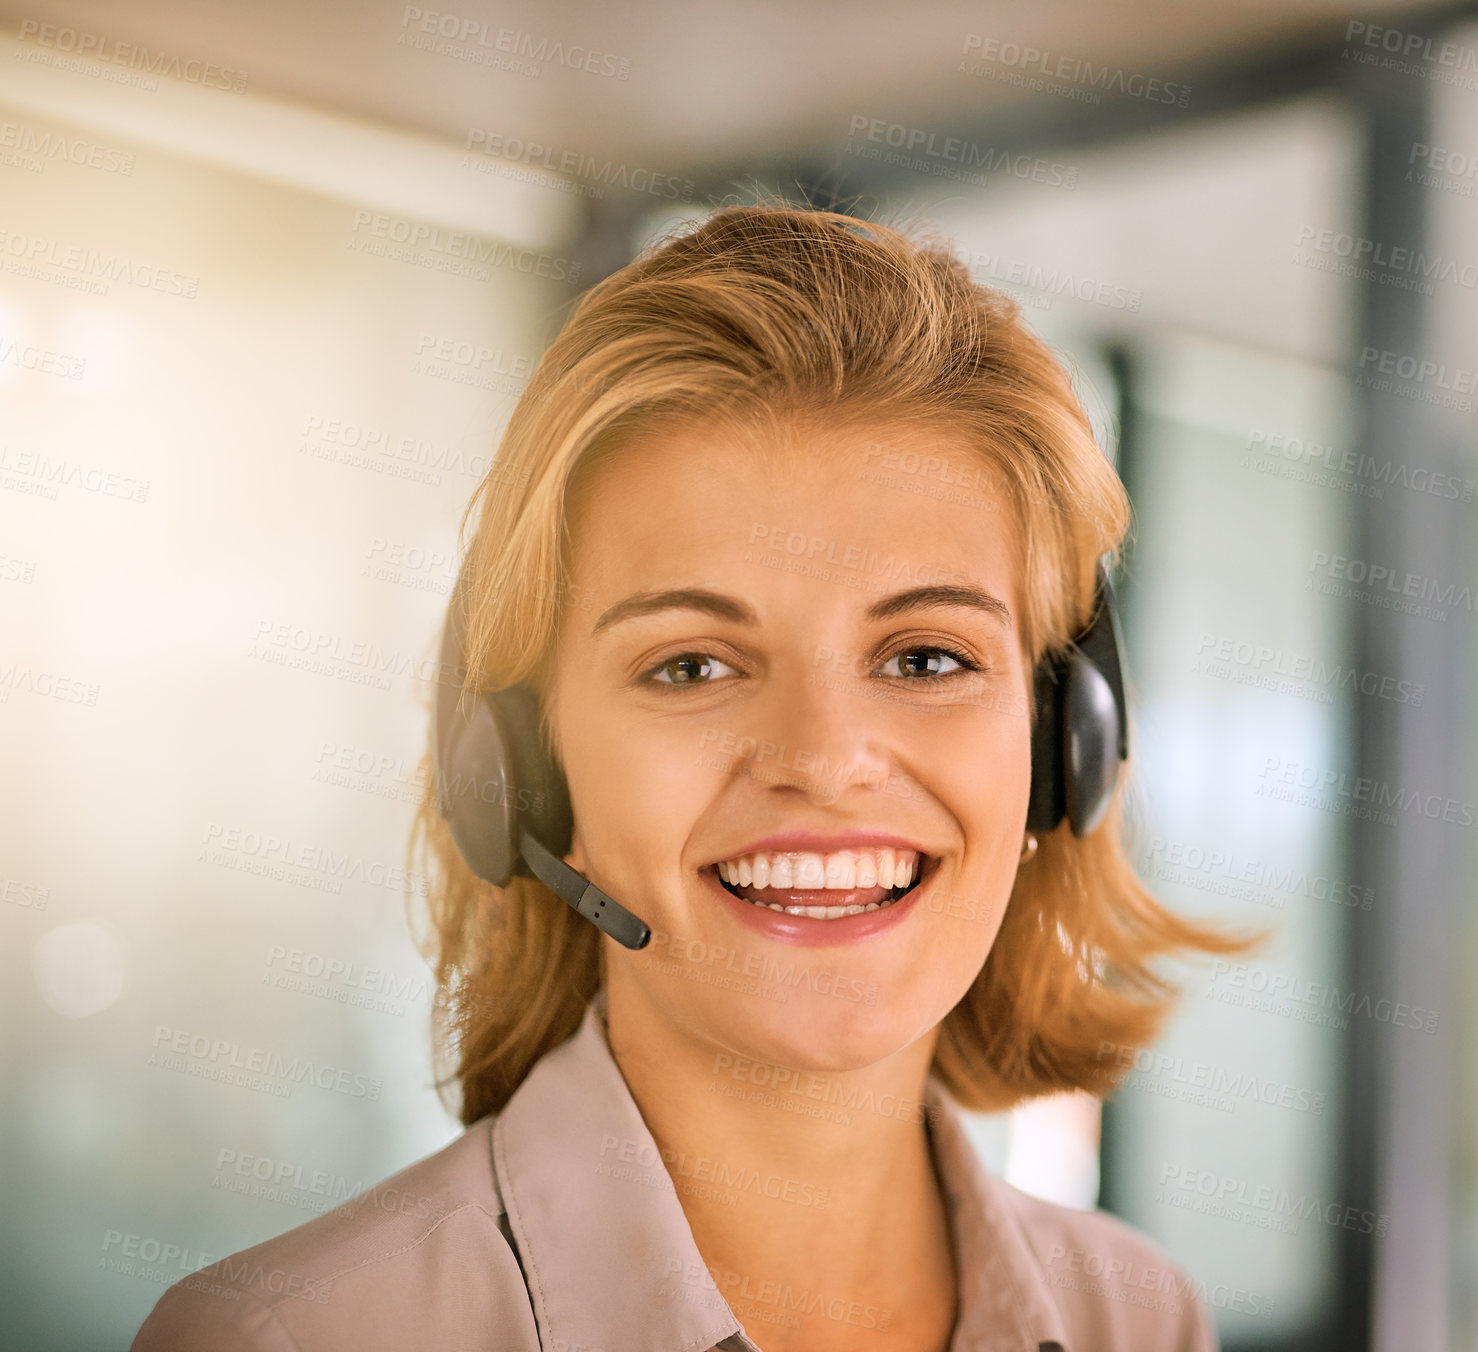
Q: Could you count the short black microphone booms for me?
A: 1